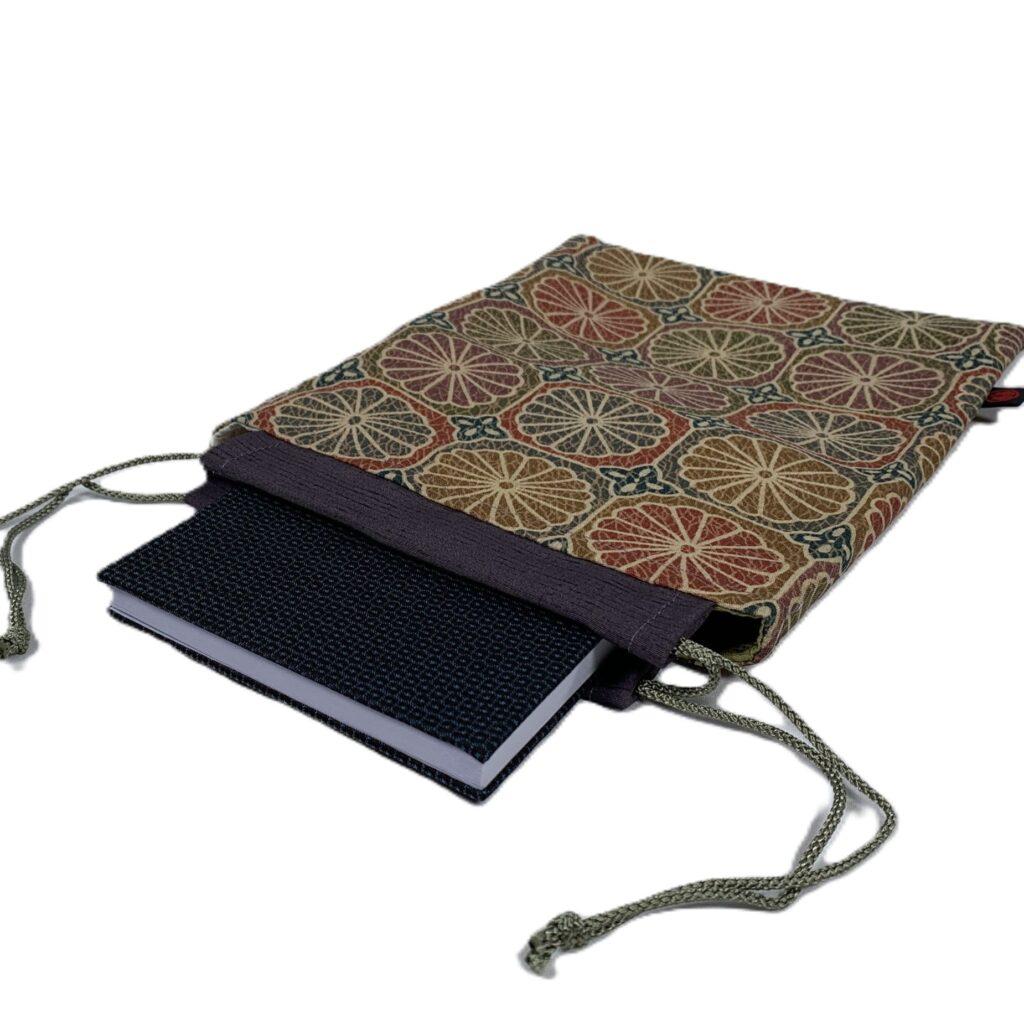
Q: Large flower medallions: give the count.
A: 15